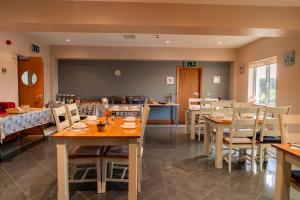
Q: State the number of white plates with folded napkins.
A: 4